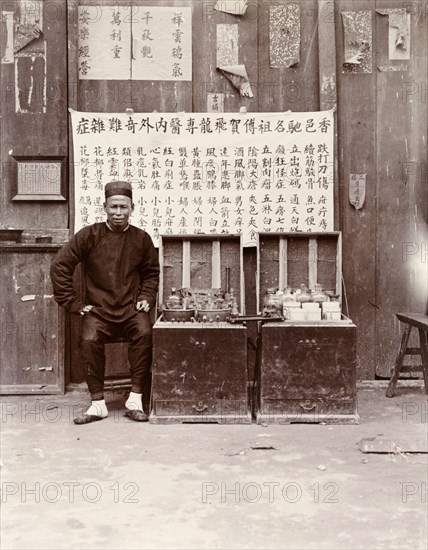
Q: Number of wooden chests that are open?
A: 2